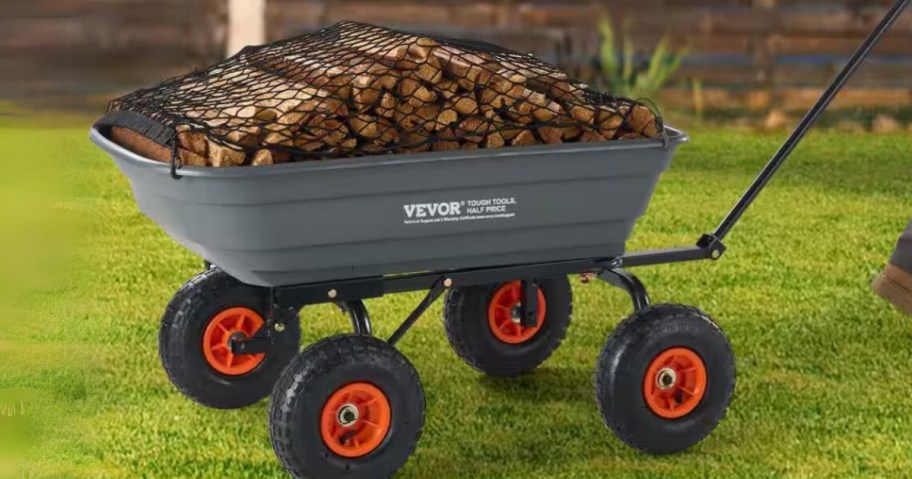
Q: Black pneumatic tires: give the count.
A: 4